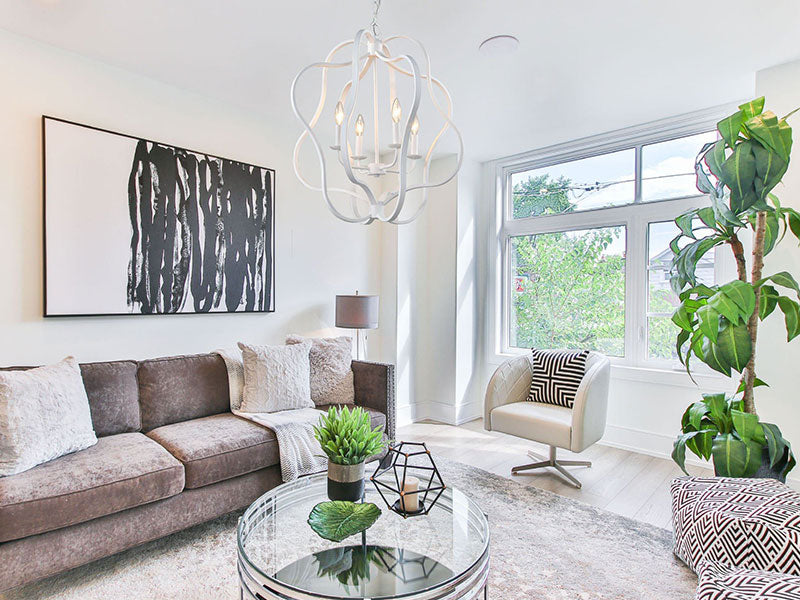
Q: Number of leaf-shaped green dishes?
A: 1